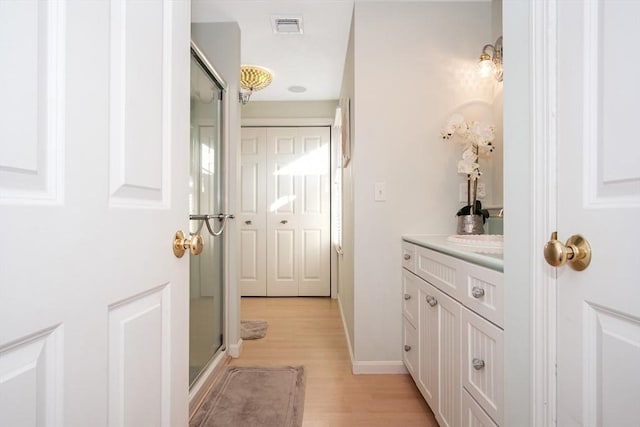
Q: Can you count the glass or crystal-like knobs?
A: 7